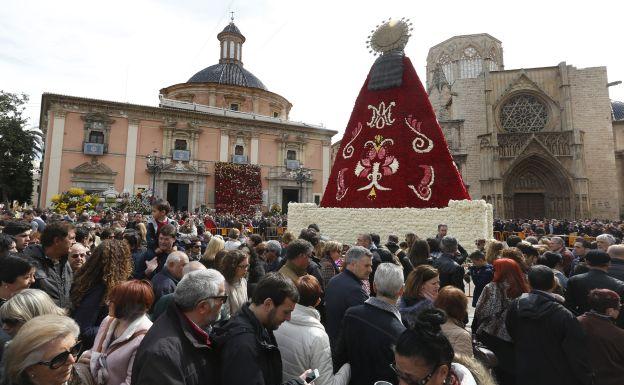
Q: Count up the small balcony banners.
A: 4